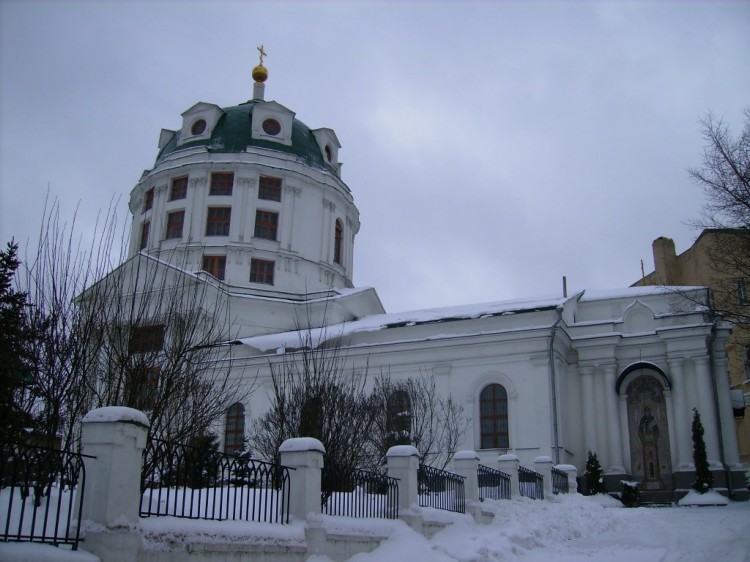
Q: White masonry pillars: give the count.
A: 7